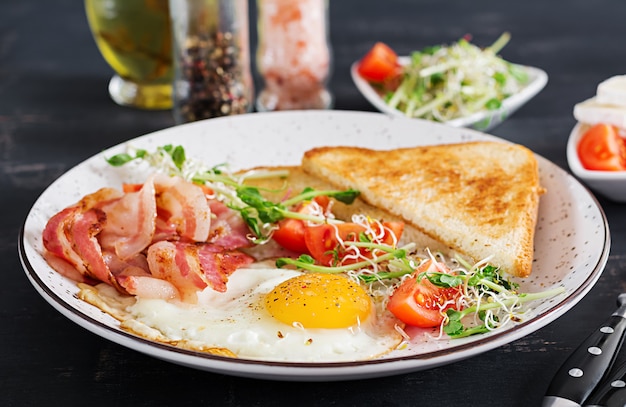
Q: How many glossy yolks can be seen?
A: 1